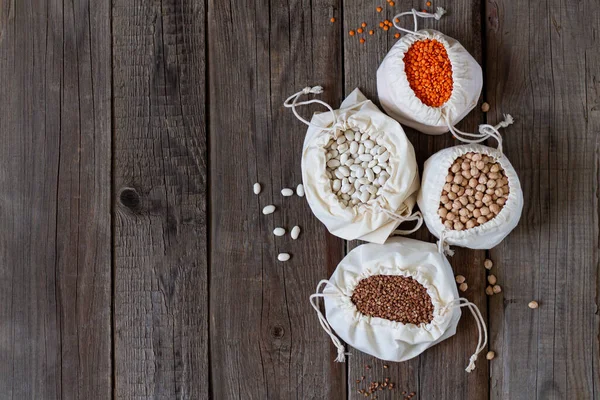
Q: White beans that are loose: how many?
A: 7